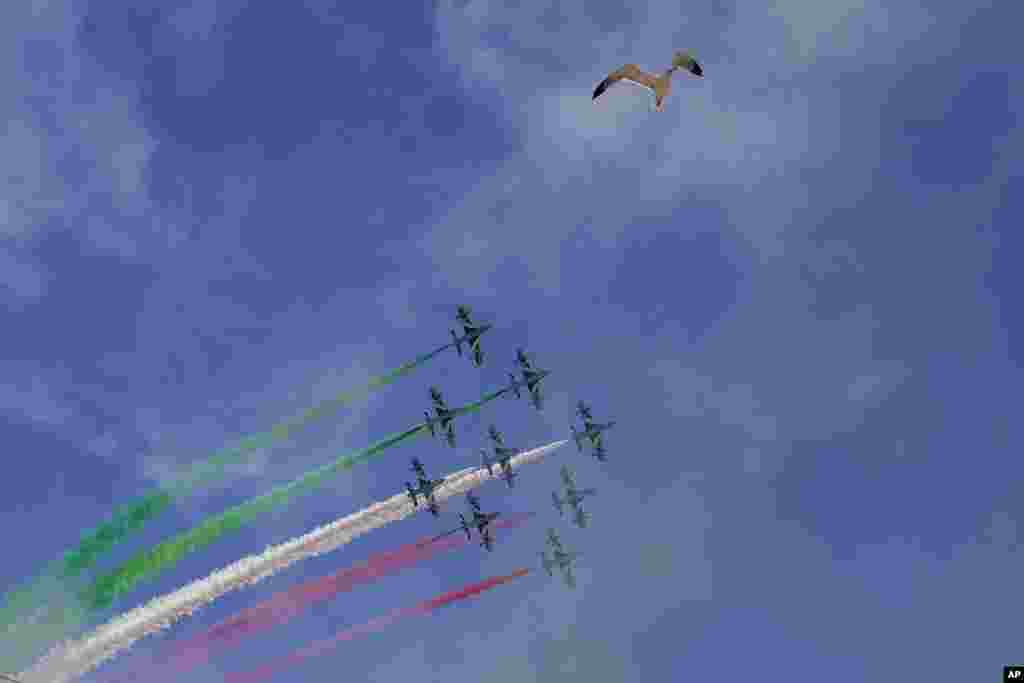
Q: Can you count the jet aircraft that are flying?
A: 9